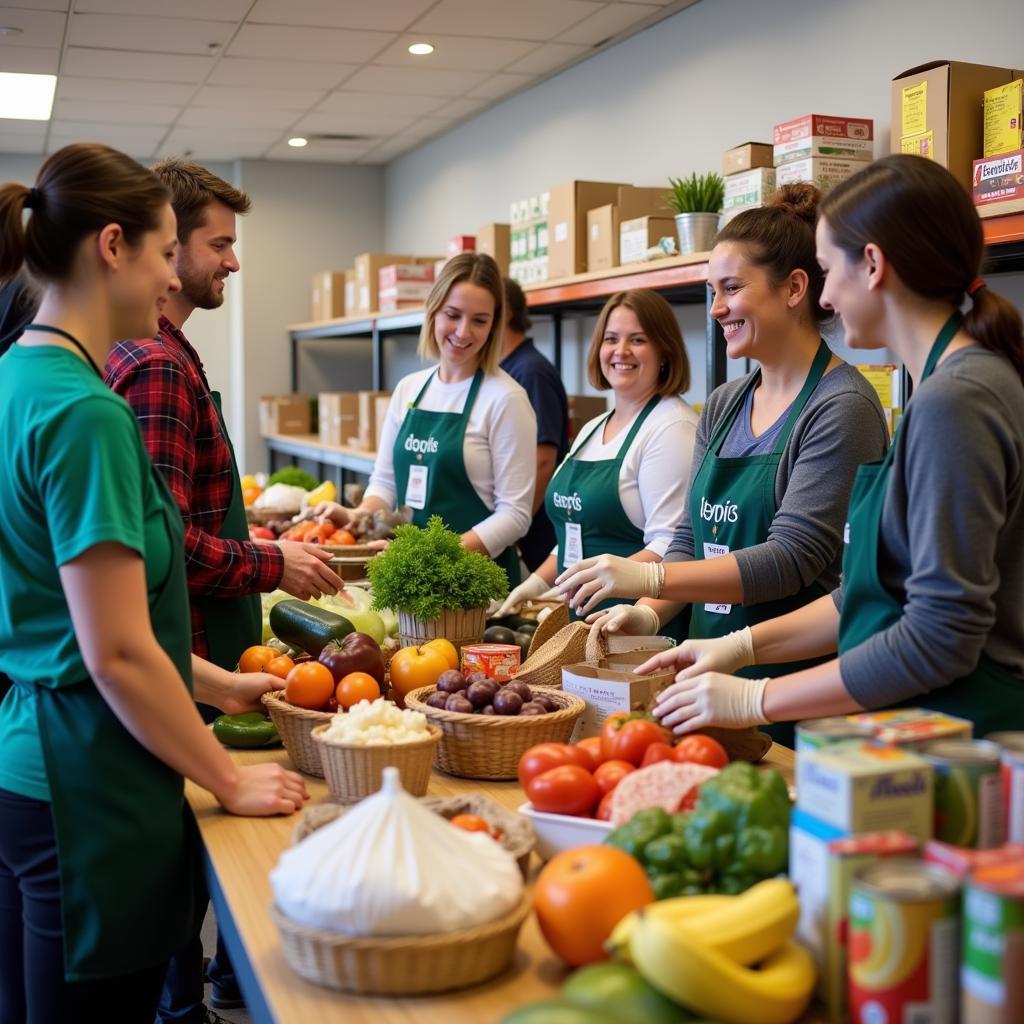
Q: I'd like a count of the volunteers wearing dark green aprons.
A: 6